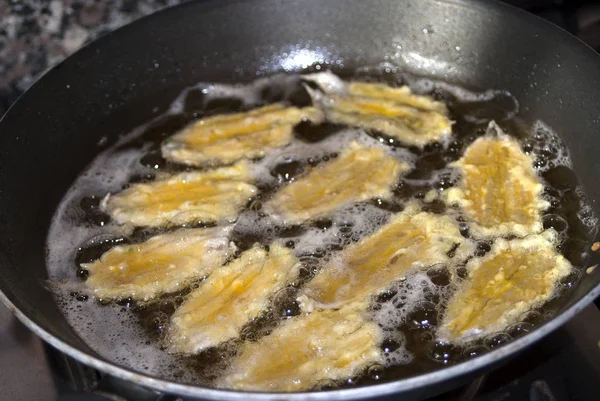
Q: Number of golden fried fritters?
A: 10